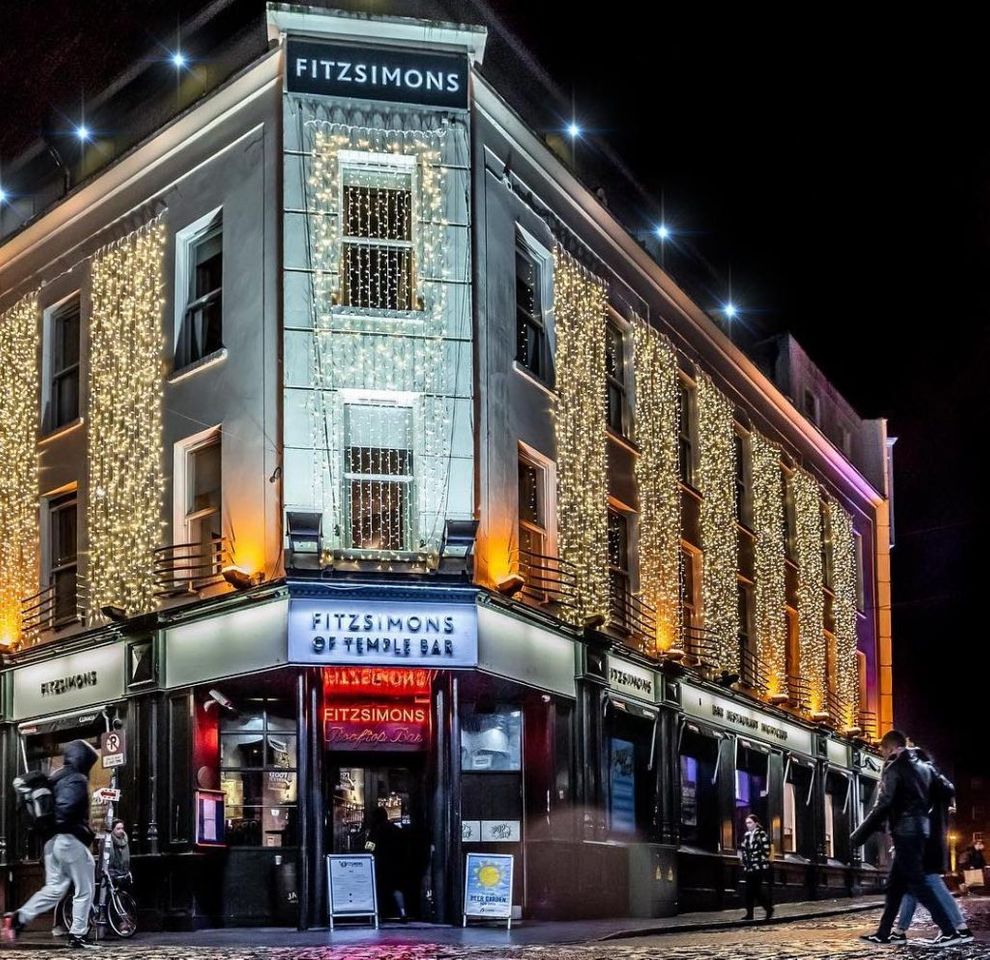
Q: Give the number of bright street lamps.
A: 6